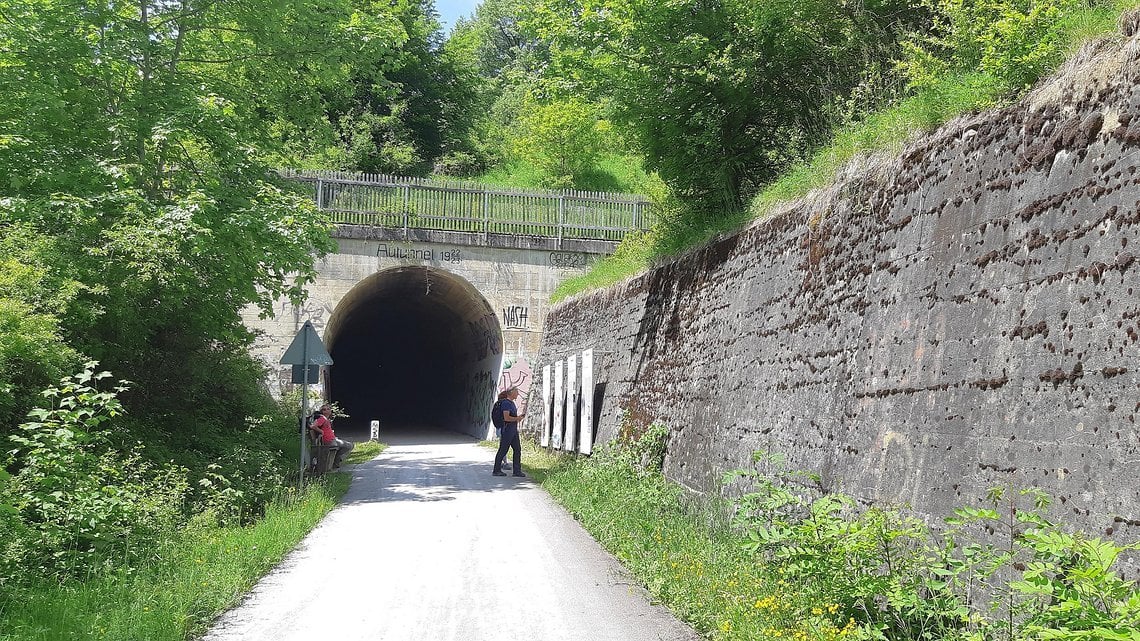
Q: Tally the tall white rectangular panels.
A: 4